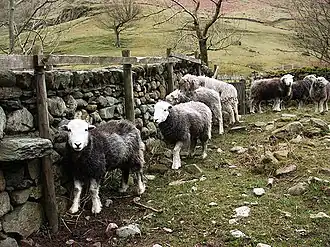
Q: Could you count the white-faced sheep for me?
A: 3